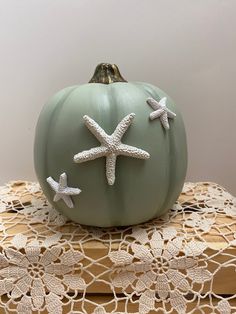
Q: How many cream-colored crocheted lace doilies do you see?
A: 1